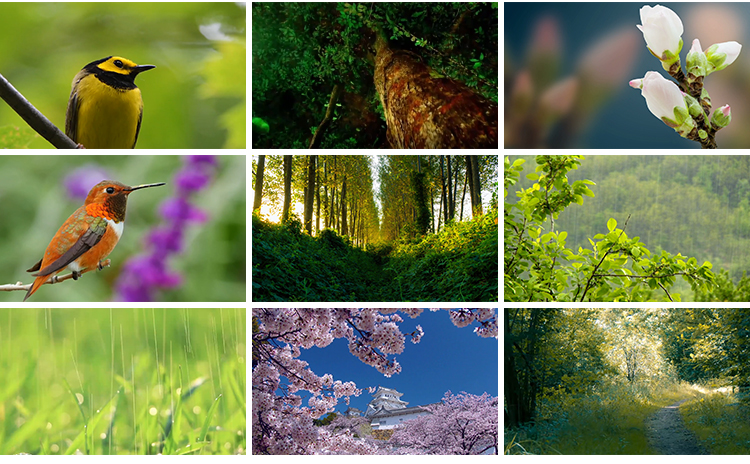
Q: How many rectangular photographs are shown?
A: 9